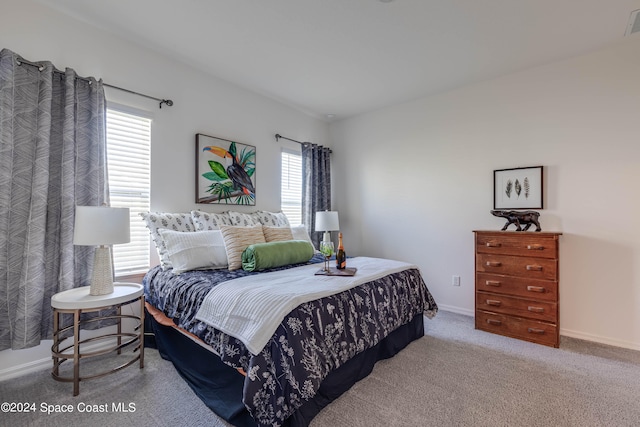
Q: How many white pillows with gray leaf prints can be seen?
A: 4